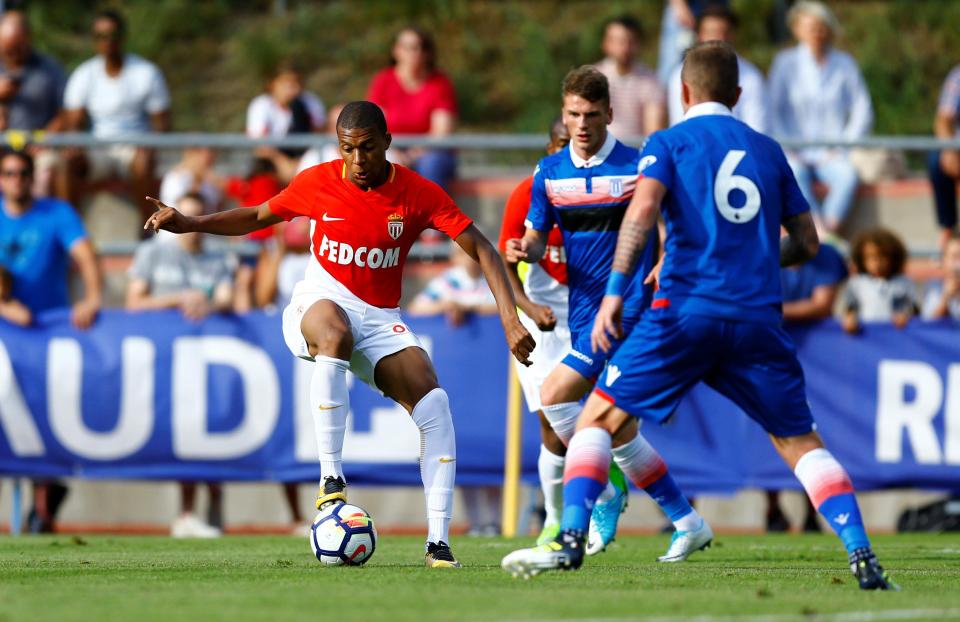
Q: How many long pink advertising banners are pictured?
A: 0